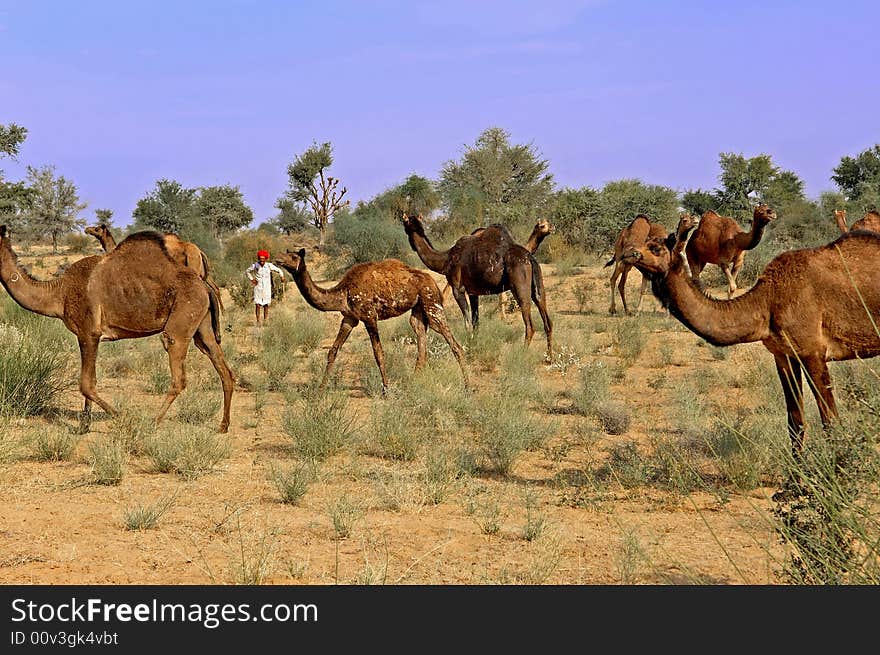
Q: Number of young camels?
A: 1